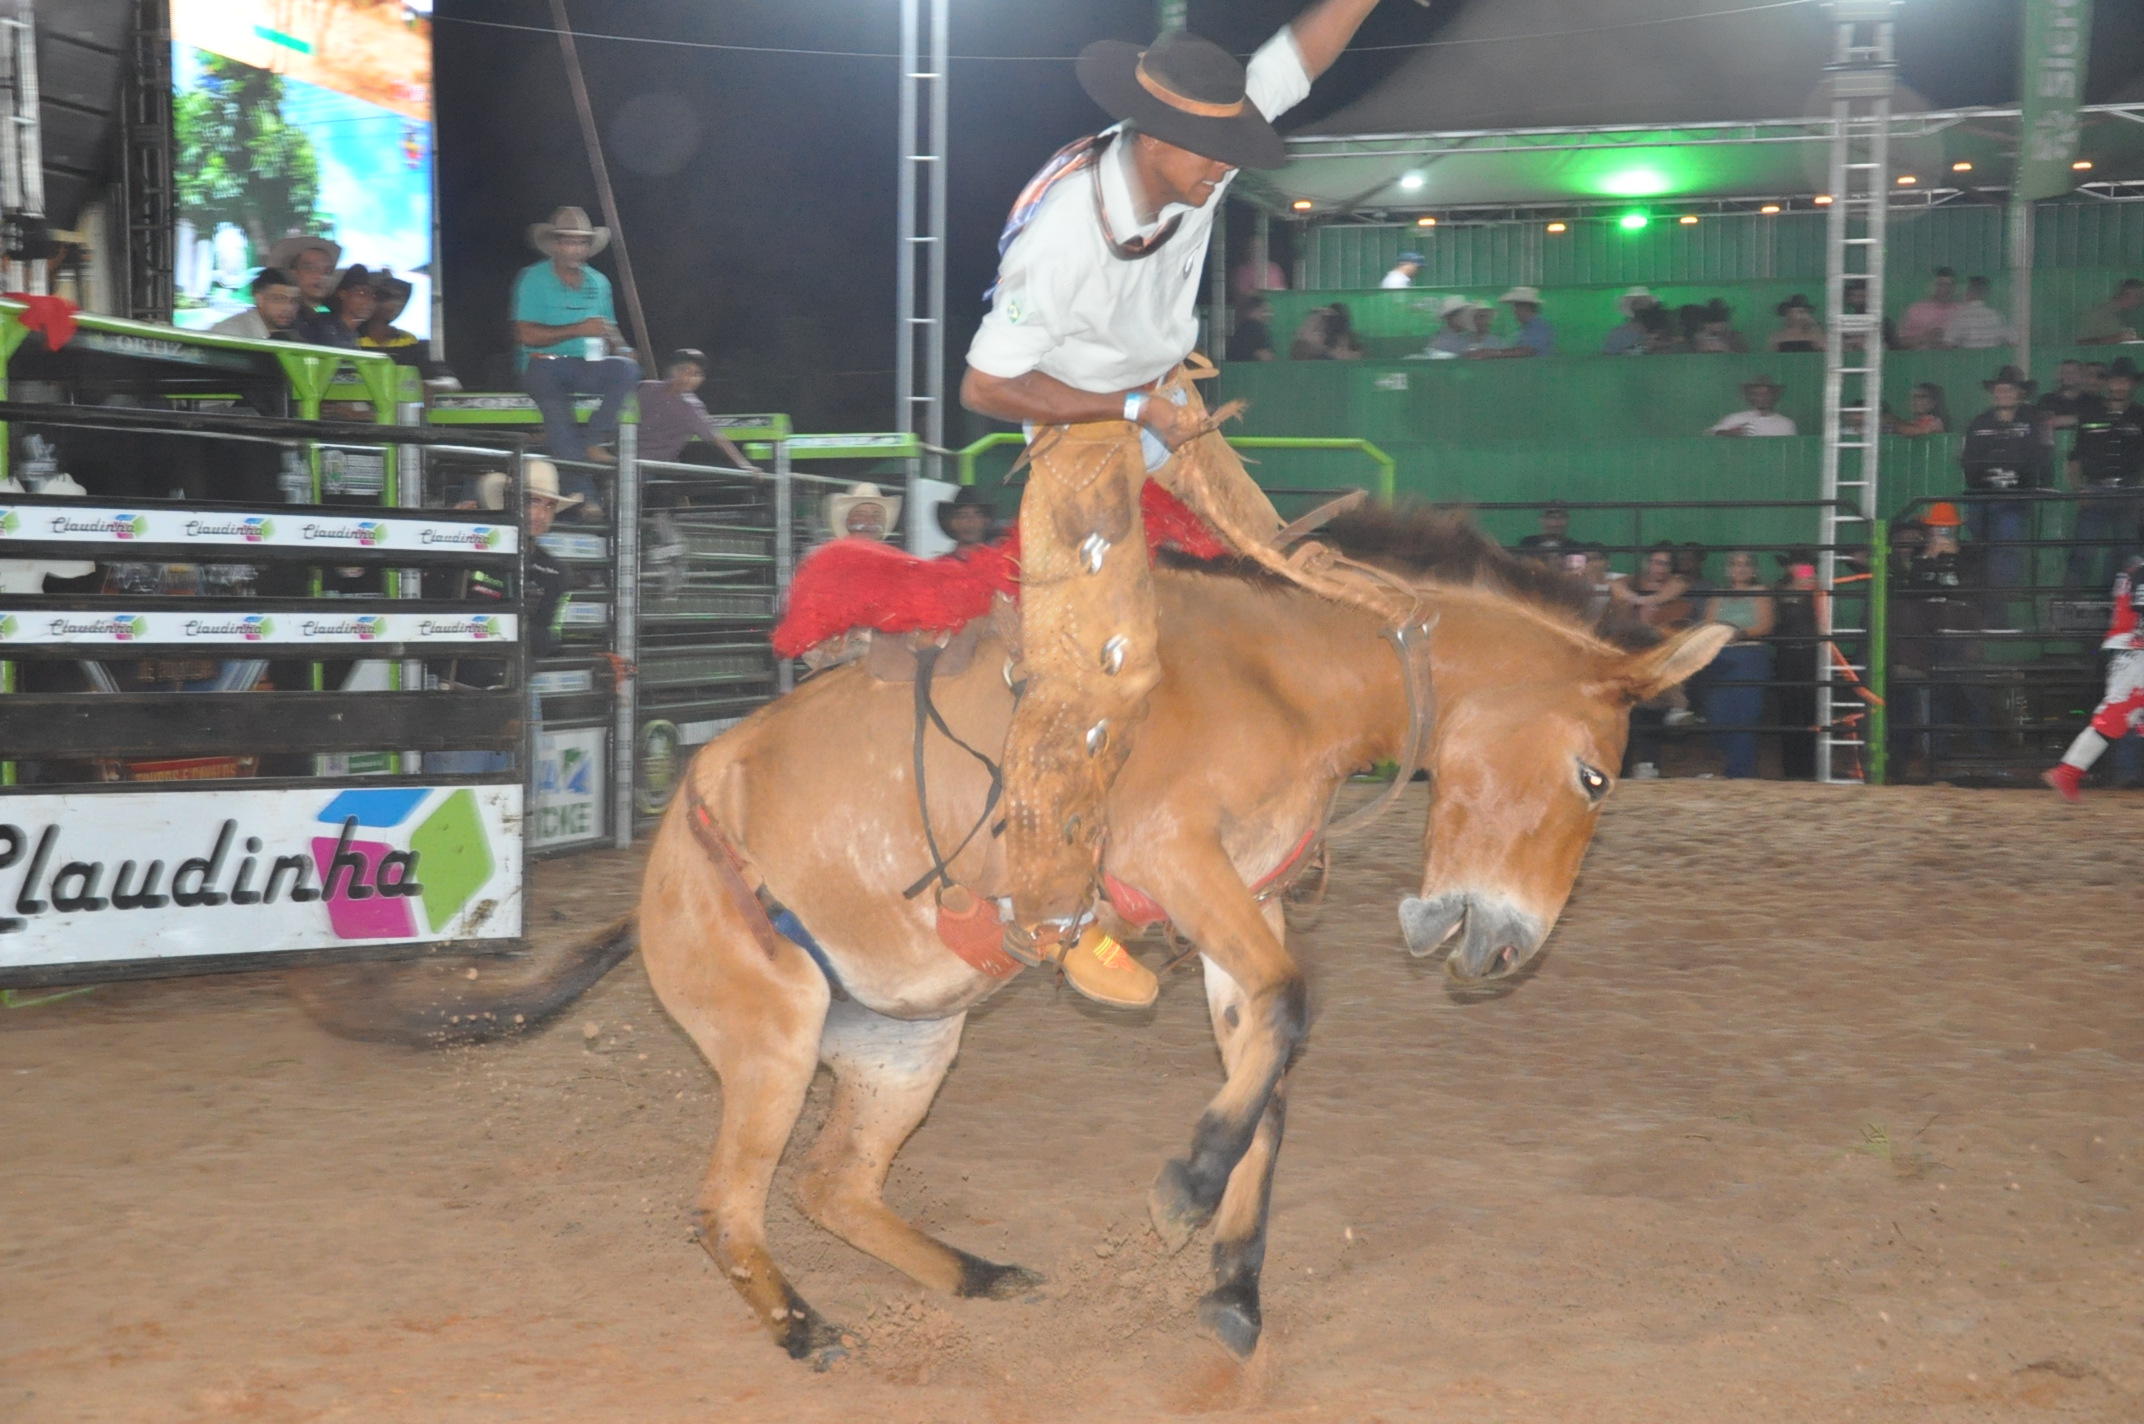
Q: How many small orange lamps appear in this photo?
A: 9